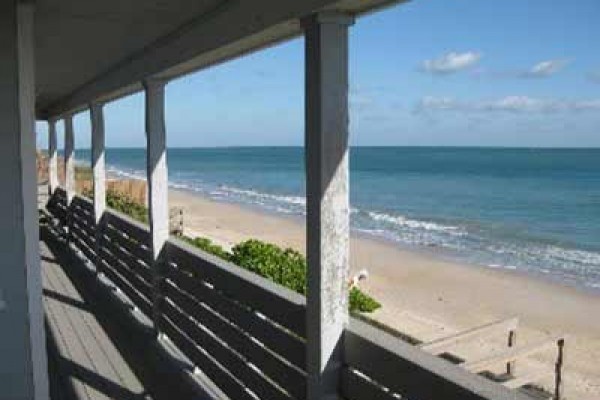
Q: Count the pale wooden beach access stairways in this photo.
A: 1